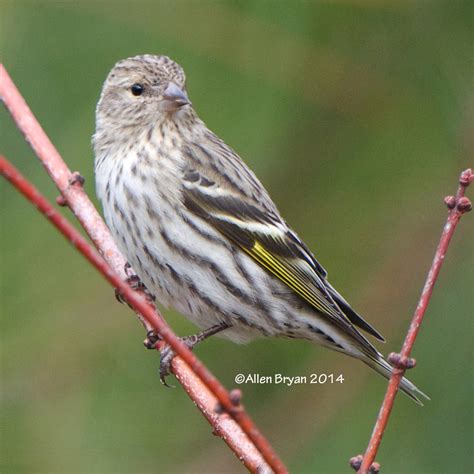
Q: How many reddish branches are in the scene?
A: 3